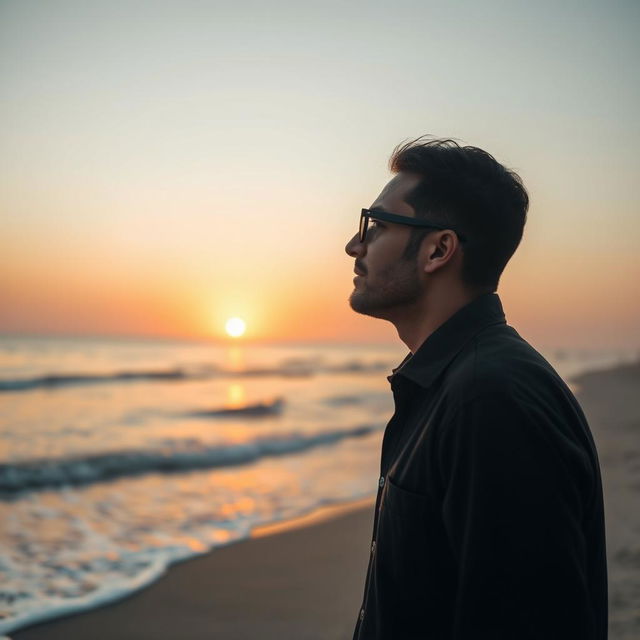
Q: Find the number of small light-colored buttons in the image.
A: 3